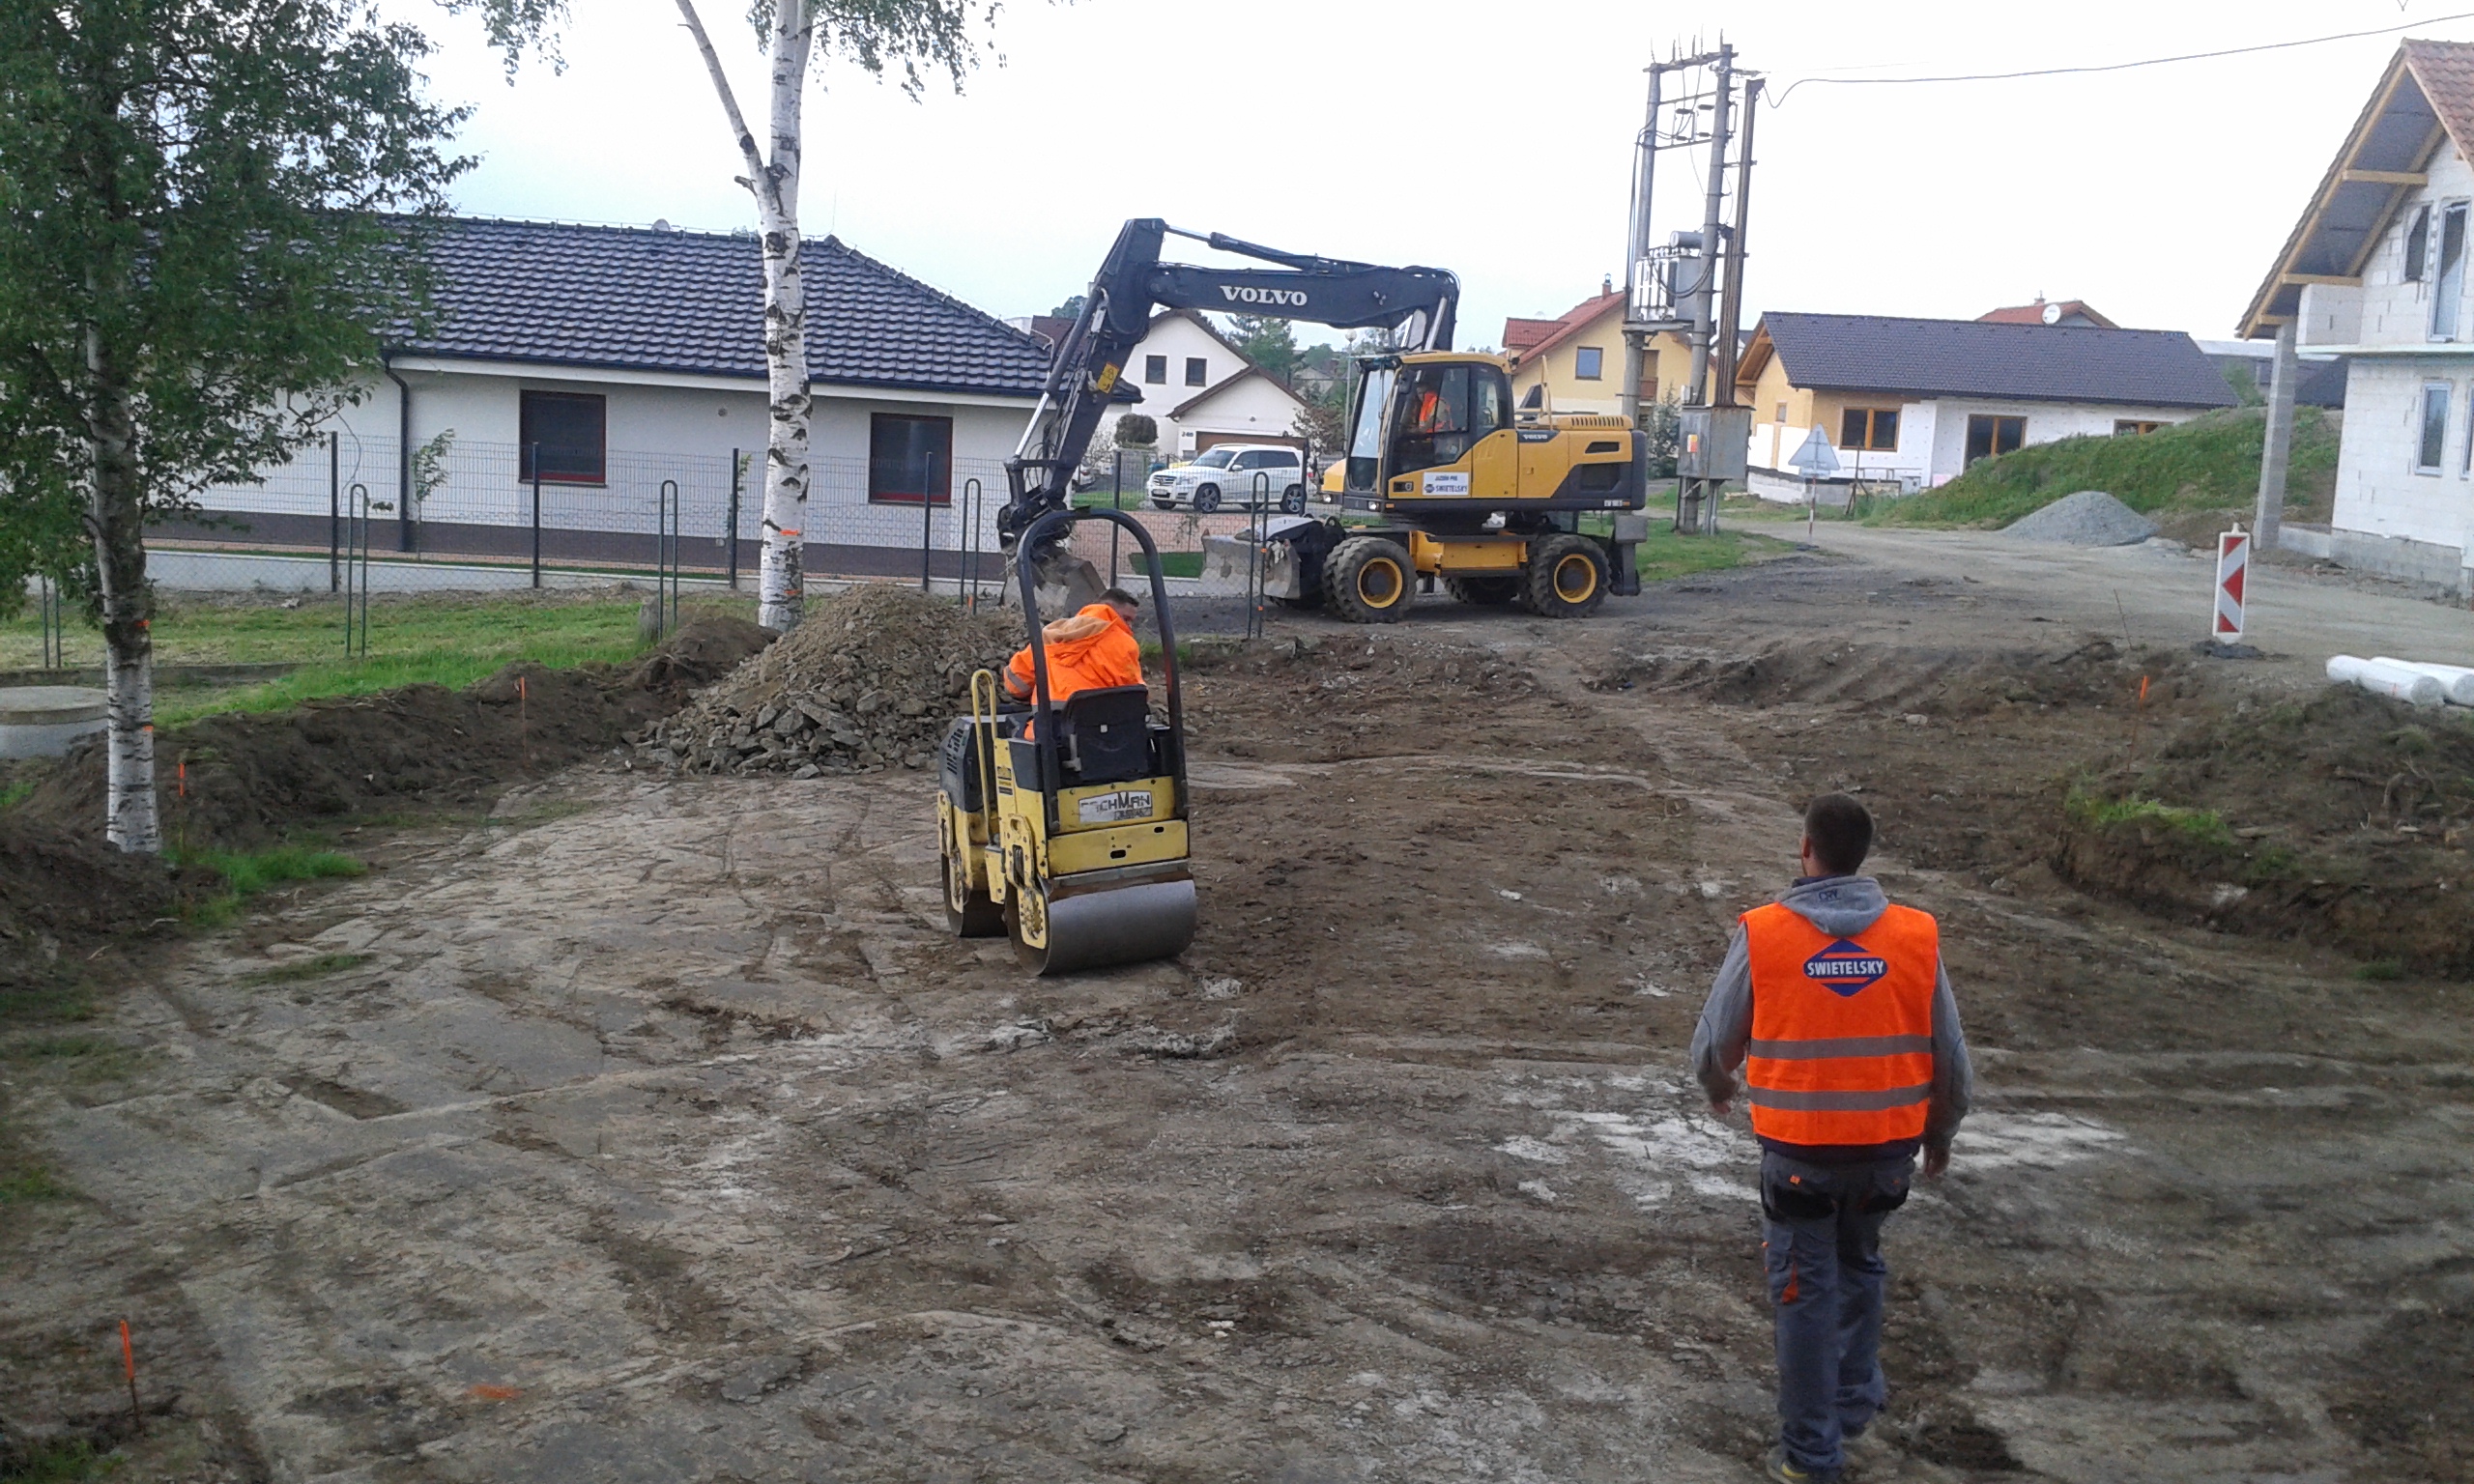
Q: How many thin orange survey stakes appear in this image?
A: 4